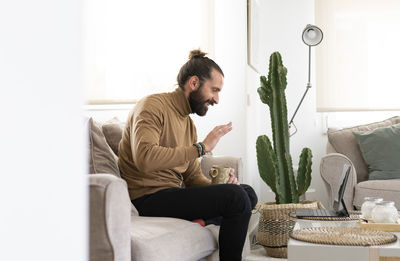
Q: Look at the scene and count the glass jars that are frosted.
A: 2